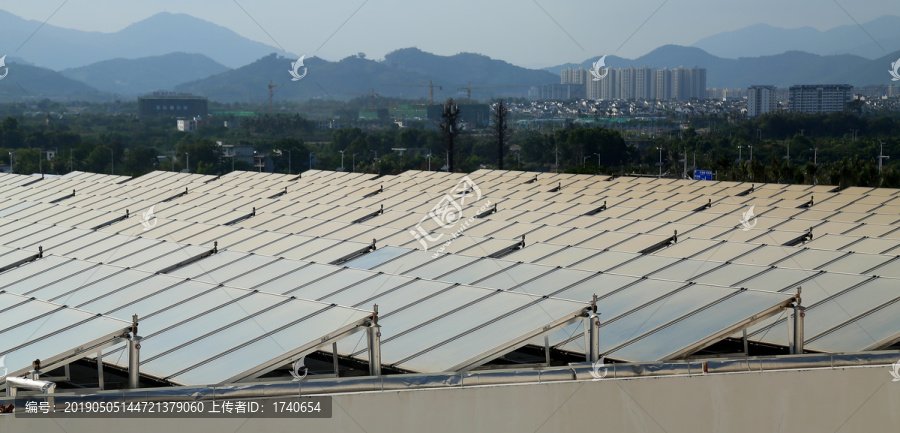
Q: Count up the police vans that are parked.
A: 0